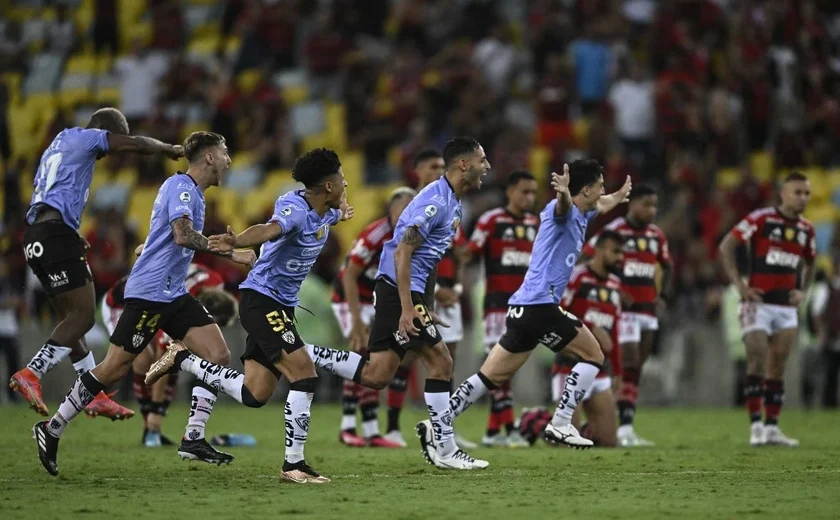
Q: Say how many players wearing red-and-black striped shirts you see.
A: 7